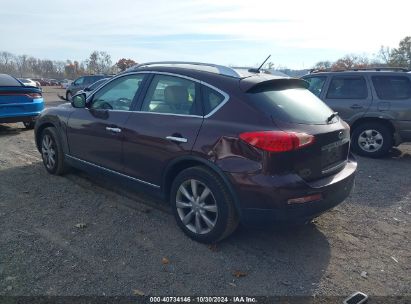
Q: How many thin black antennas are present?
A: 1